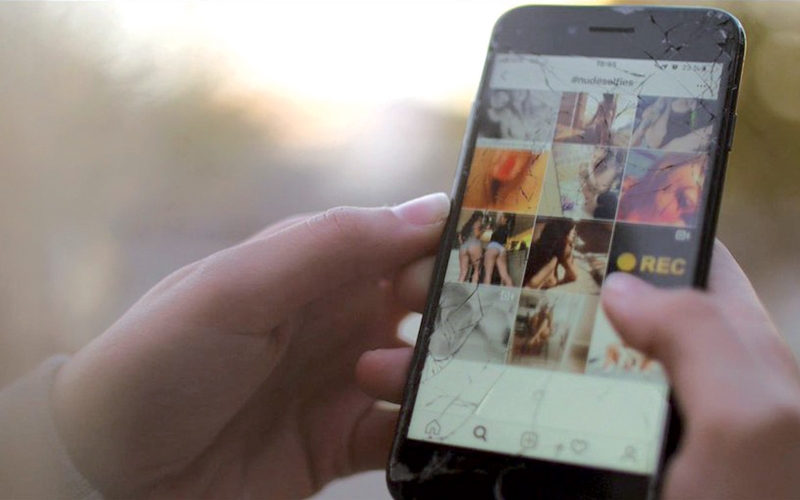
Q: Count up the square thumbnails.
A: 12